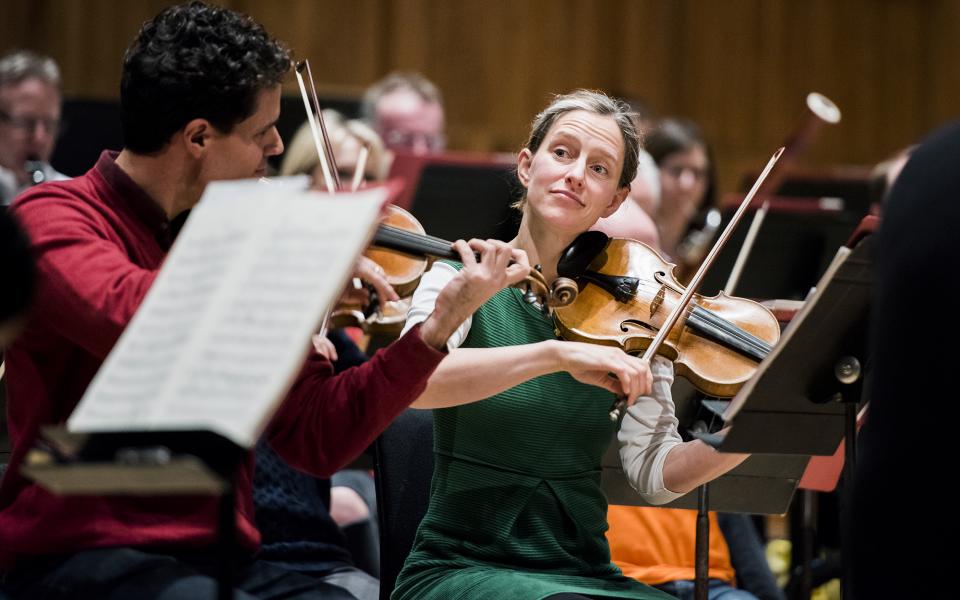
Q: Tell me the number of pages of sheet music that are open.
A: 2